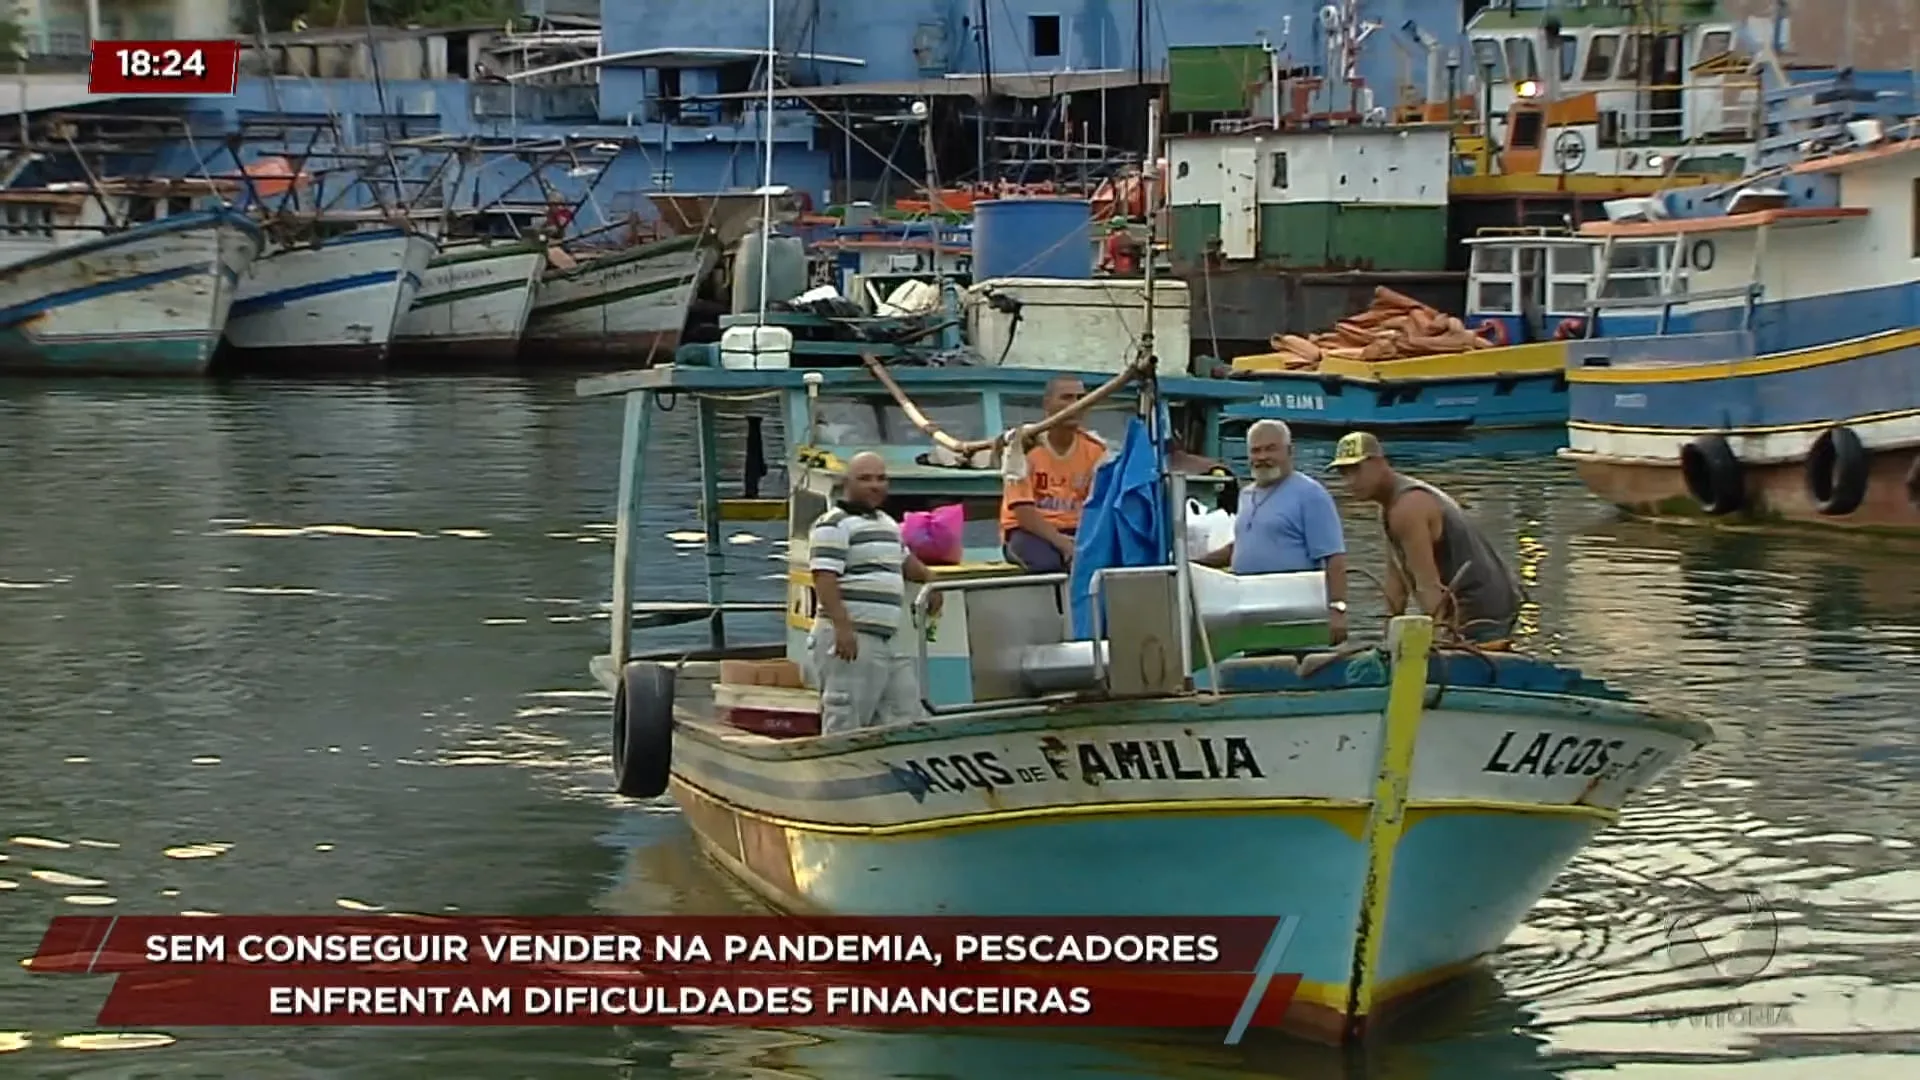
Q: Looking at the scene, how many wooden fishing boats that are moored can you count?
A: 4